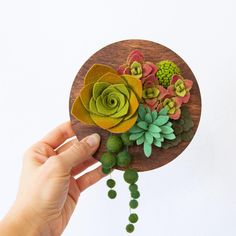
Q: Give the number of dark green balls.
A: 13